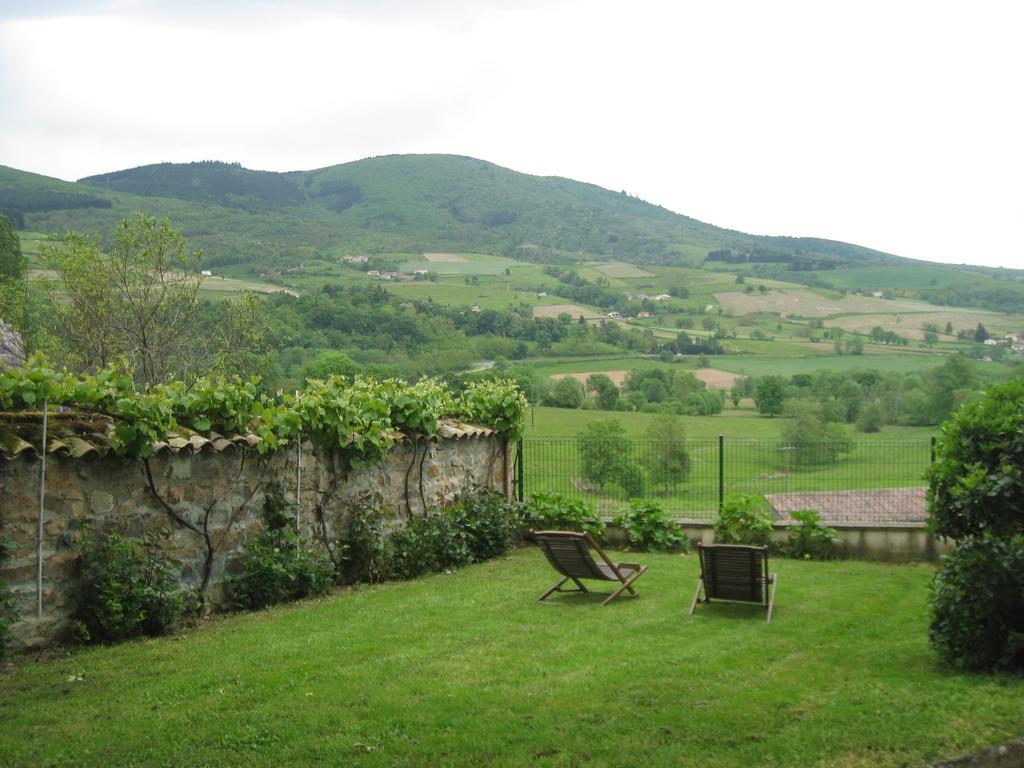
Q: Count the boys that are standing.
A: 0